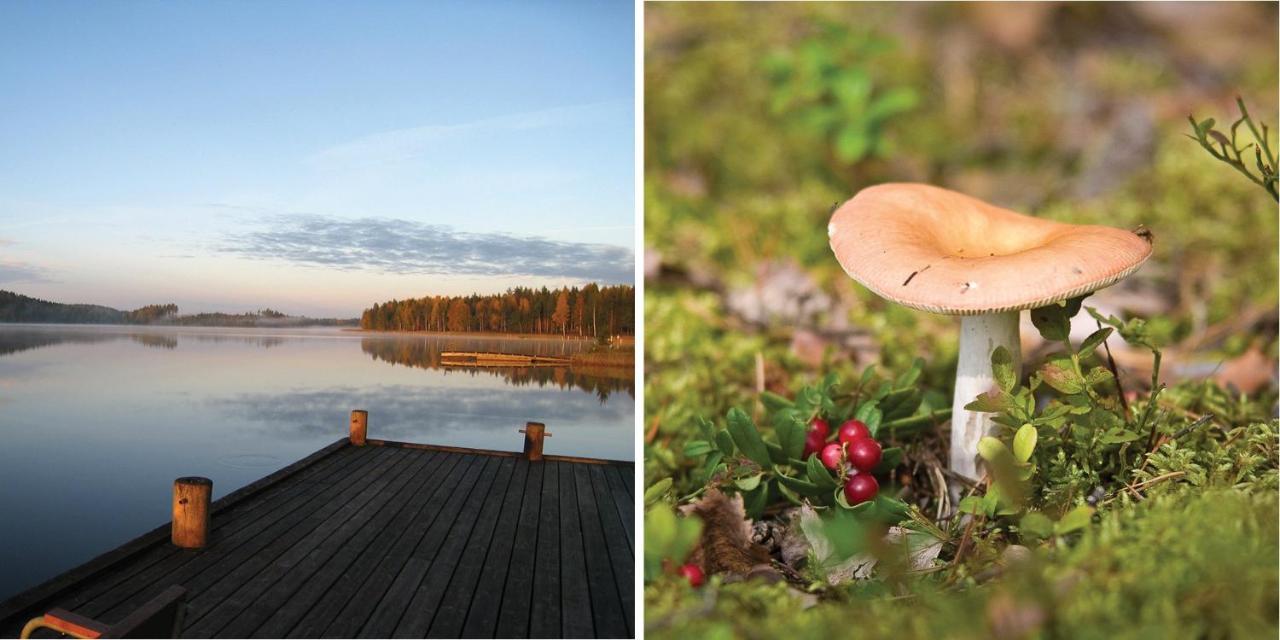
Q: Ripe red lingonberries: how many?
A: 7